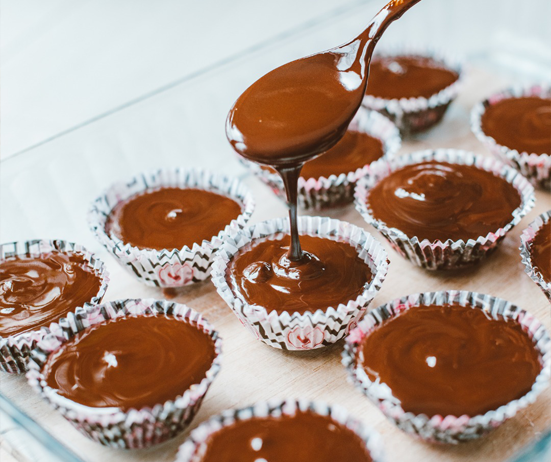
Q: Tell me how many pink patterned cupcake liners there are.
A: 11